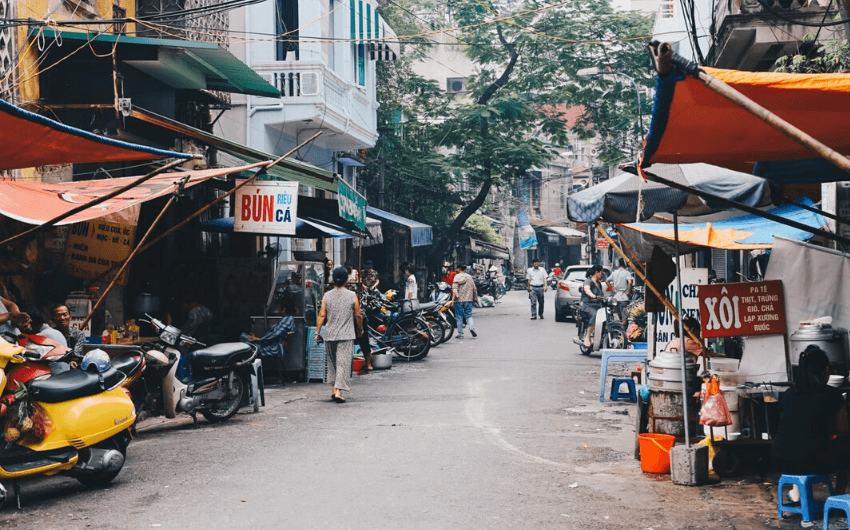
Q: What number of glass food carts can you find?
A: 1